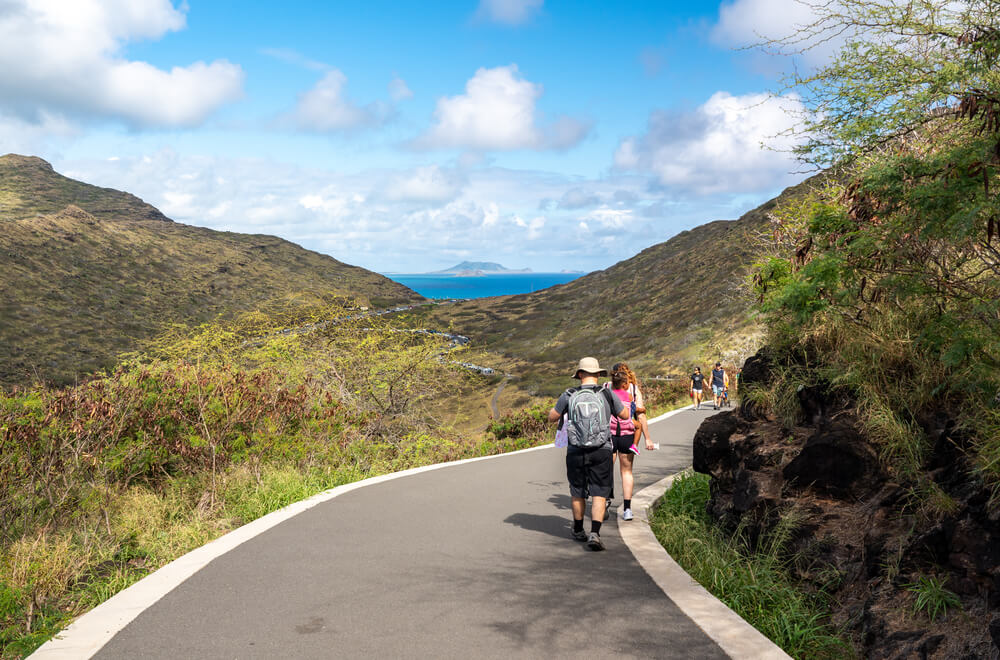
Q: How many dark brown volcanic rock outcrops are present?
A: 1